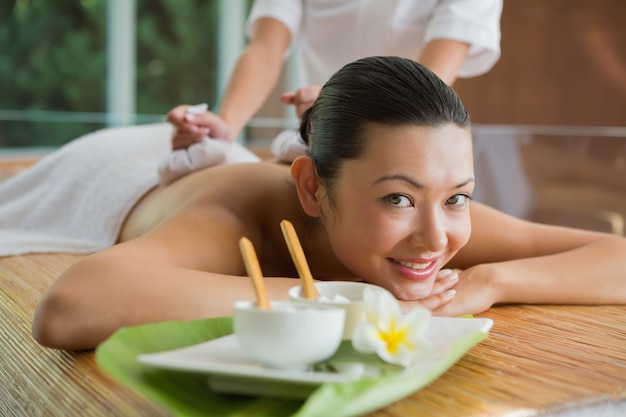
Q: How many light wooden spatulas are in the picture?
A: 2